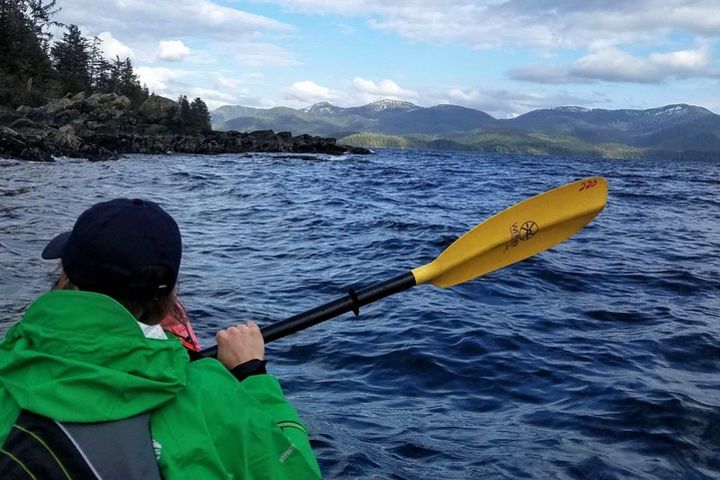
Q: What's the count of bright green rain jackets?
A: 1